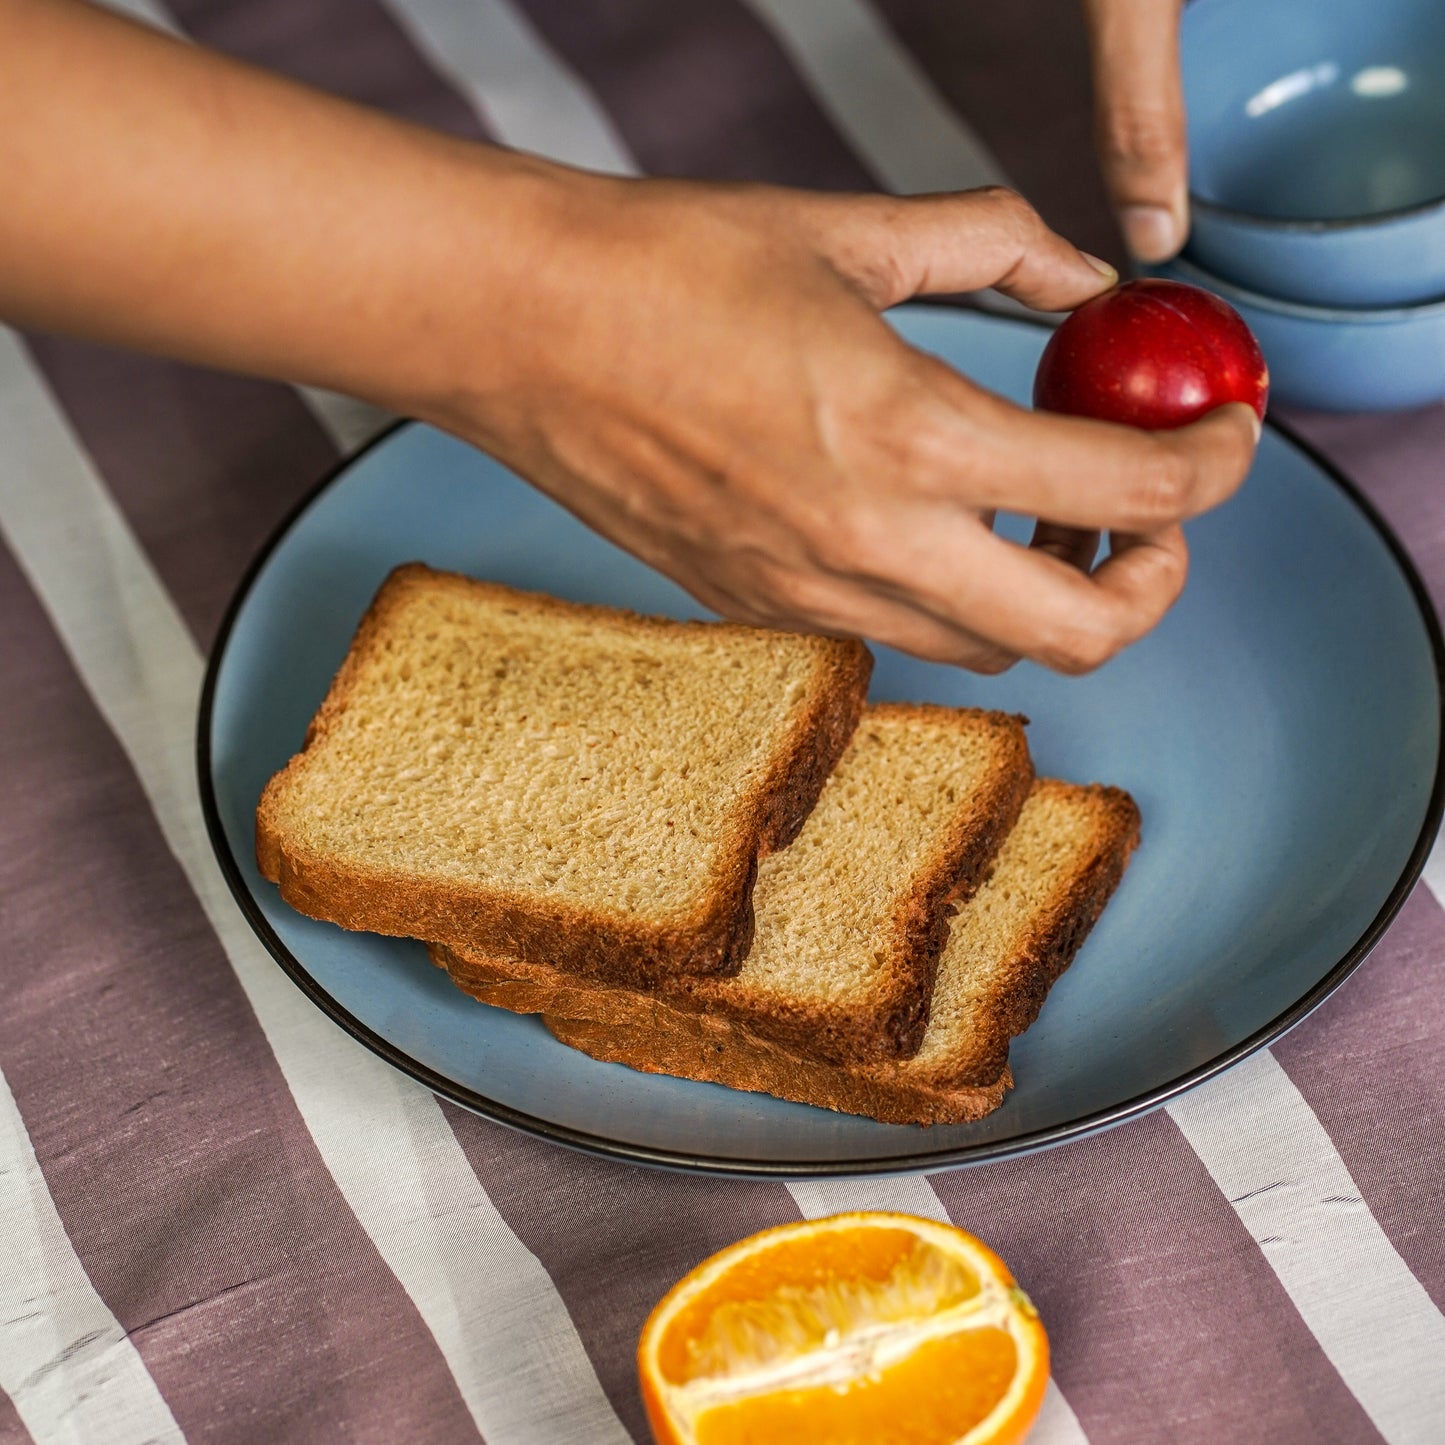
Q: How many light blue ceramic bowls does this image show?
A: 2